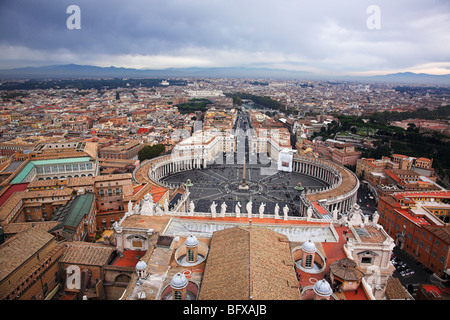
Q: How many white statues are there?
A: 13